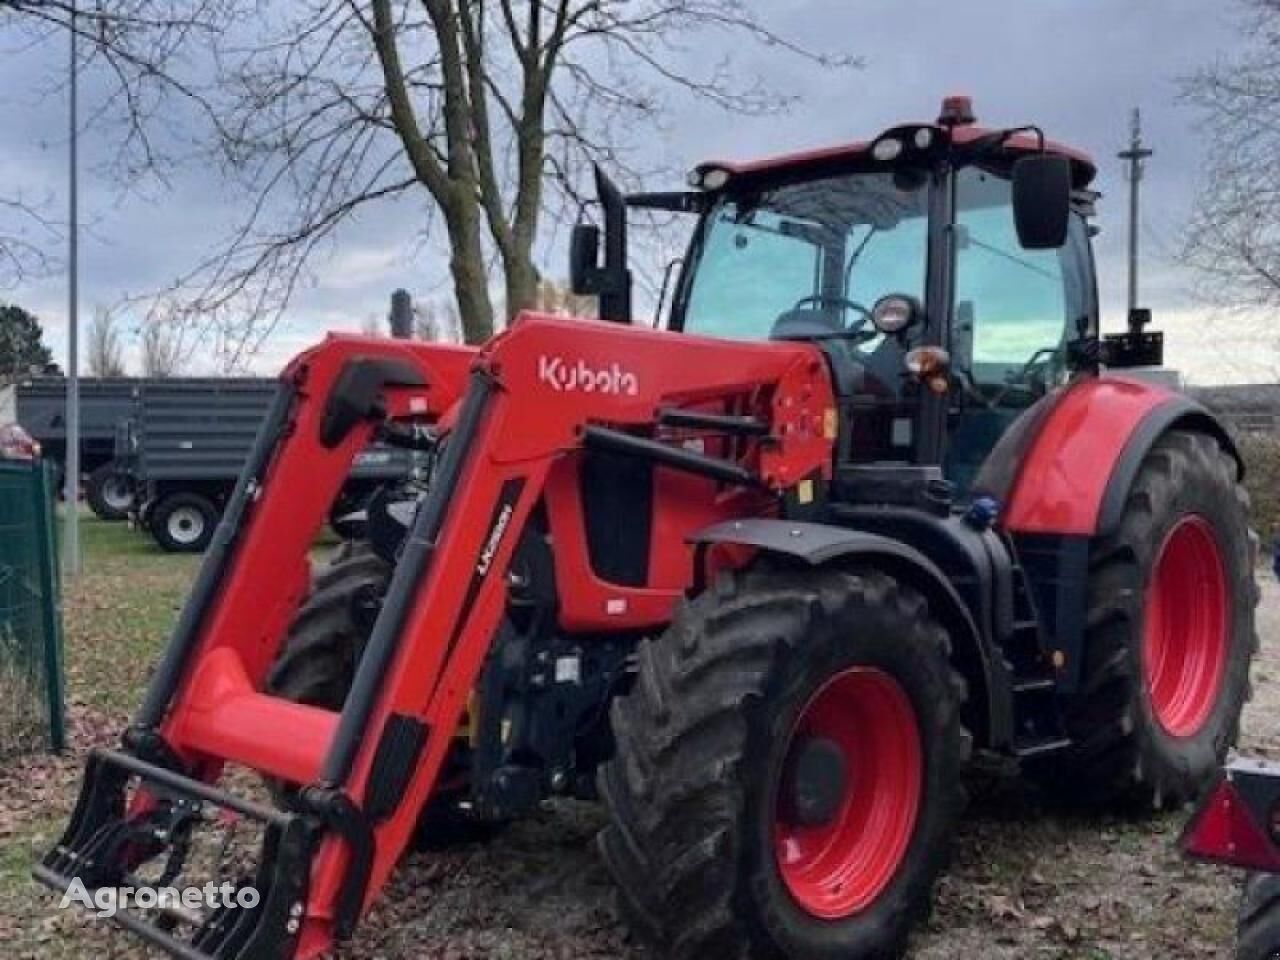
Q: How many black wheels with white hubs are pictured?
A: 2